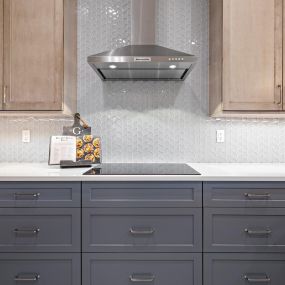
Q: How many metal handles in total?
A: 10